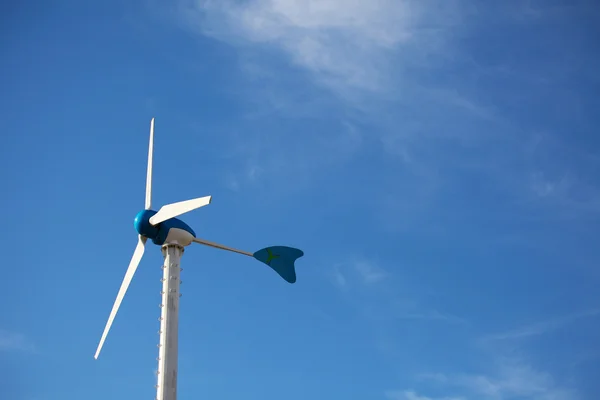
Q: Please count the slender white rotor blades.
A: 3